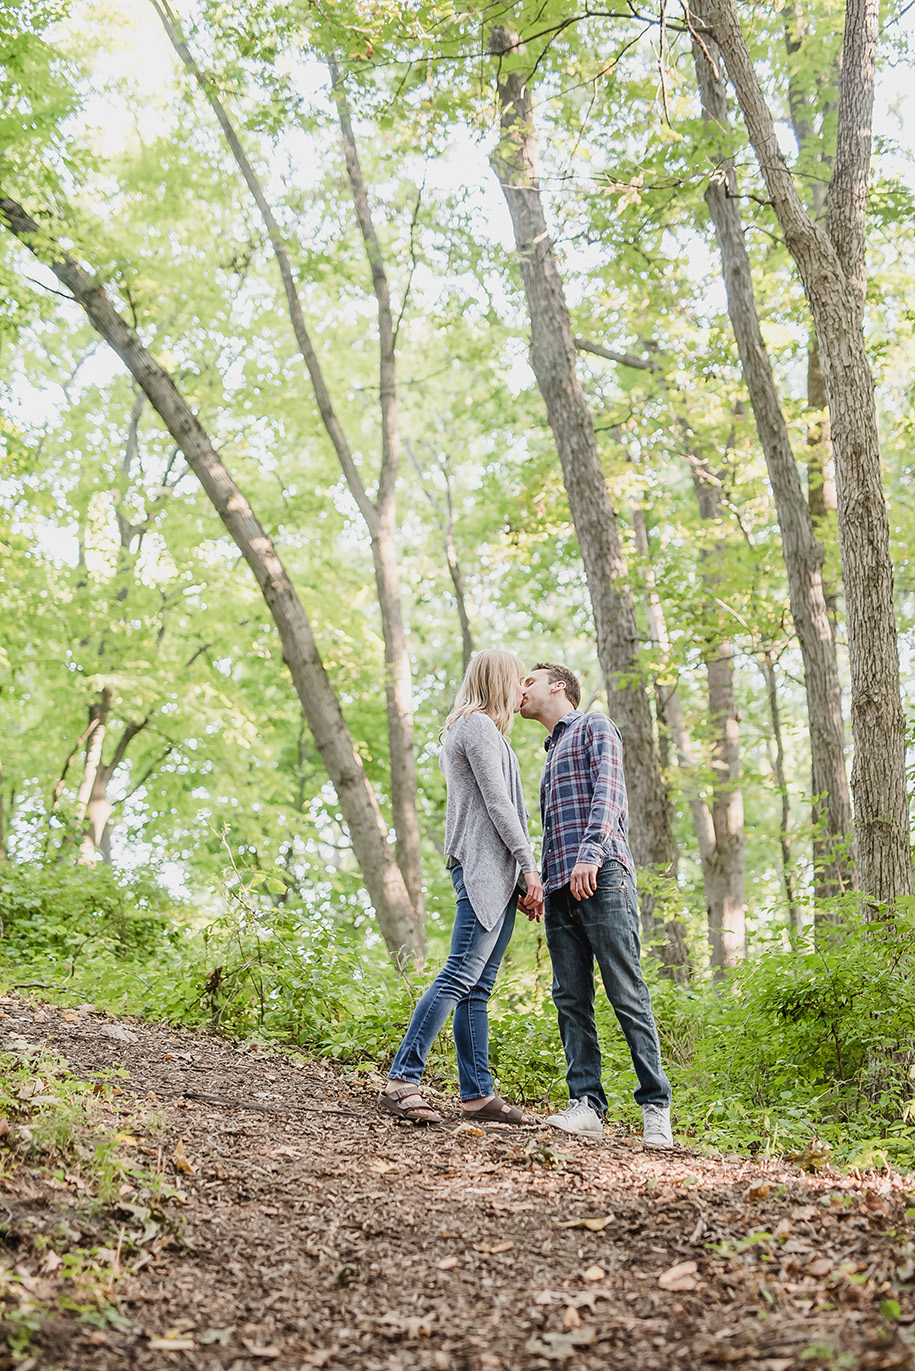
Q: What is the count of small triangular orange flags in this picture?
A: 0